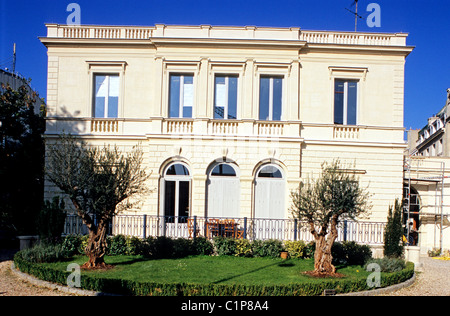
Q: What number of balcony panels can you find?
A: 5